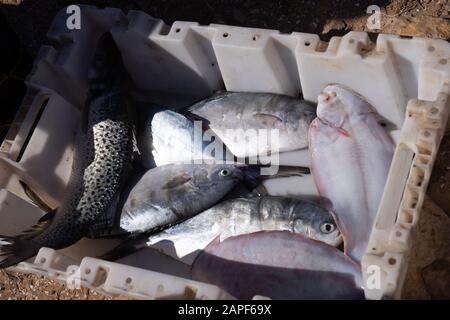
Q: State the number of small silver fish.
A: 4